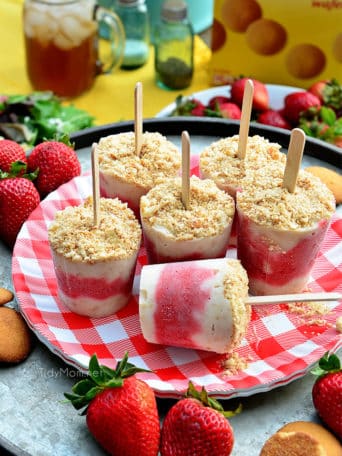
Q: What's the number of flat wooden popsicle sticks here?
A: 6